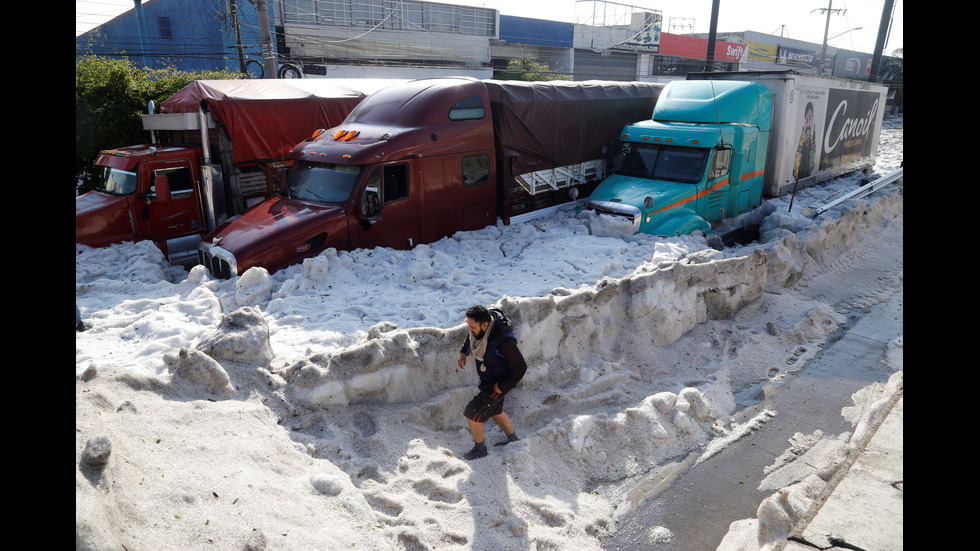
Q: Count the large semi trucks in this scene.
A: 3